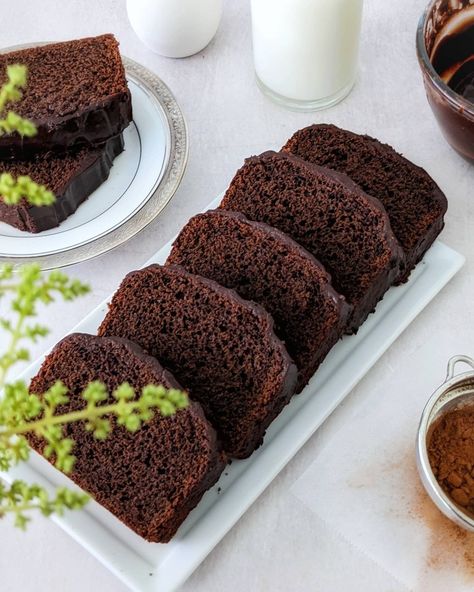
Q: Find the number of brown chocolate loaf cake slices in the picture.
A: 7